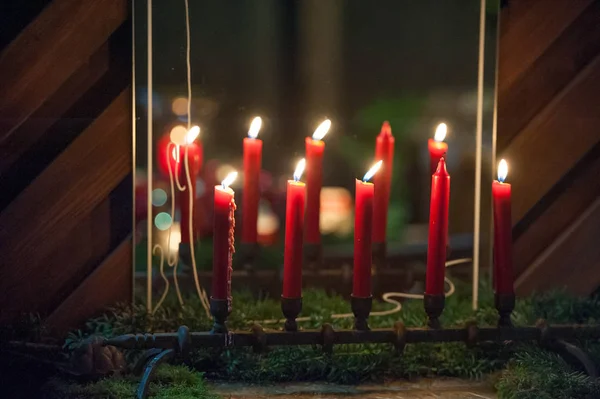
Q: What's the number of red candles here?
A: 10